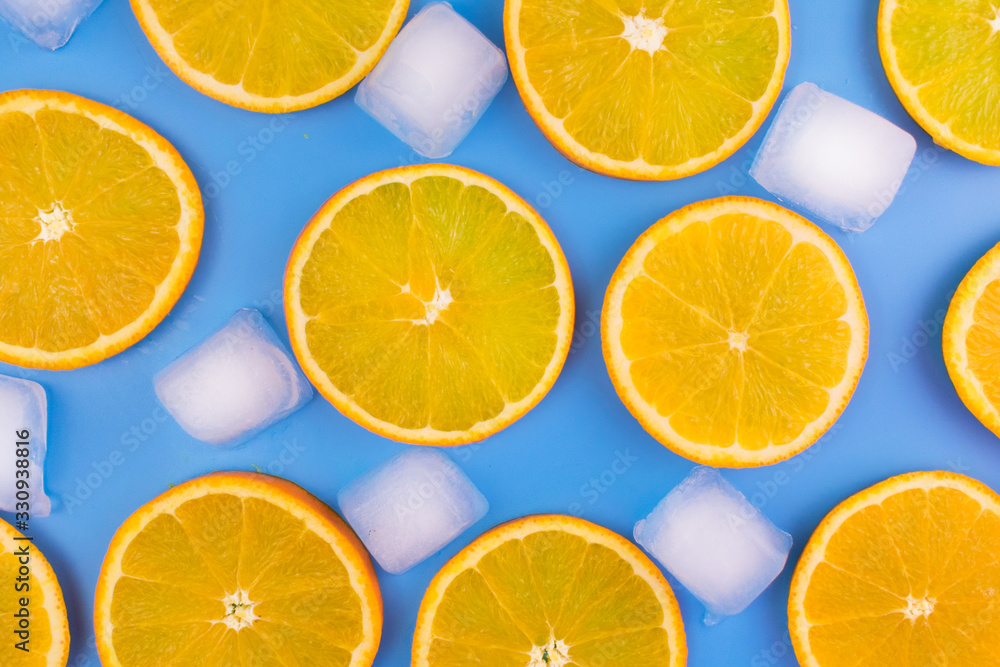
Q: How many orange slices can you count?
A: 11